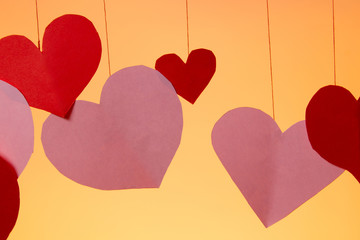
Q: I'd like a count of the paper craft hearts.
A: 7